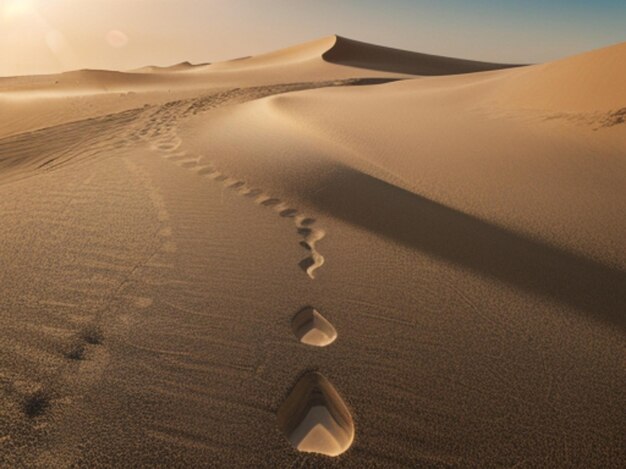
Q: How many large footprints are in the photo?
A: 2